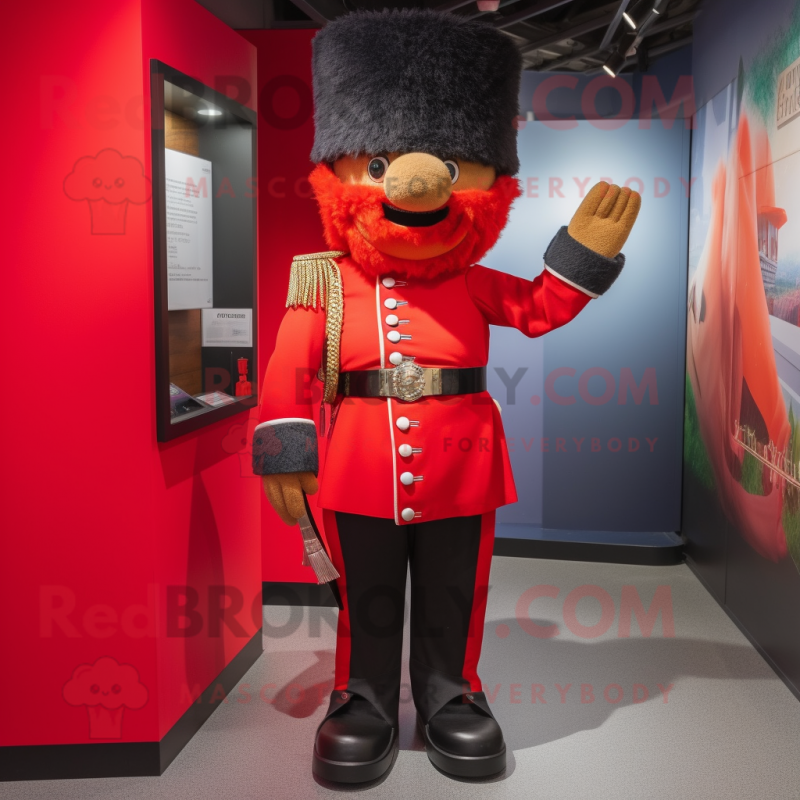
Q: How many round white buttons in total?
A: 9